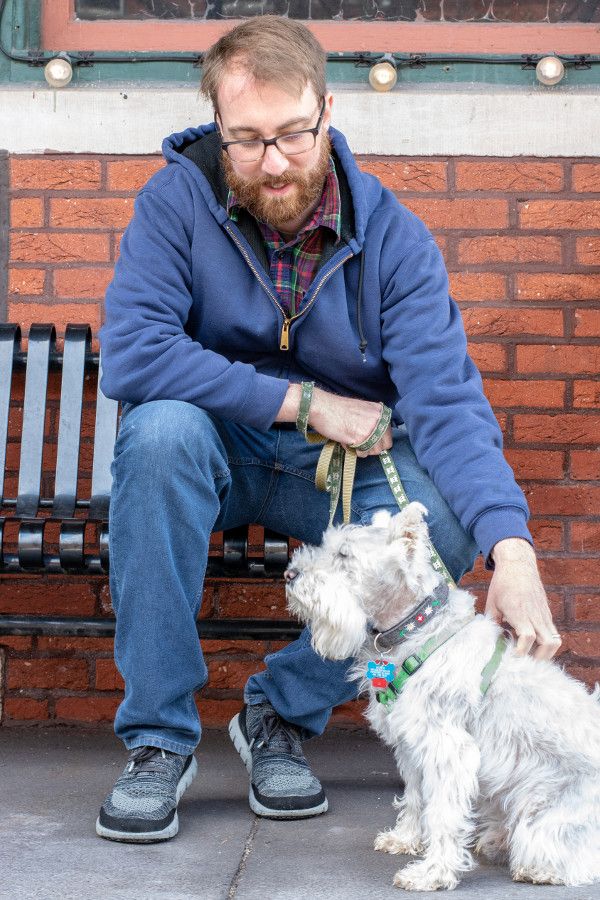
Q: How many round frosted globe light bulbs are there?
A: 3